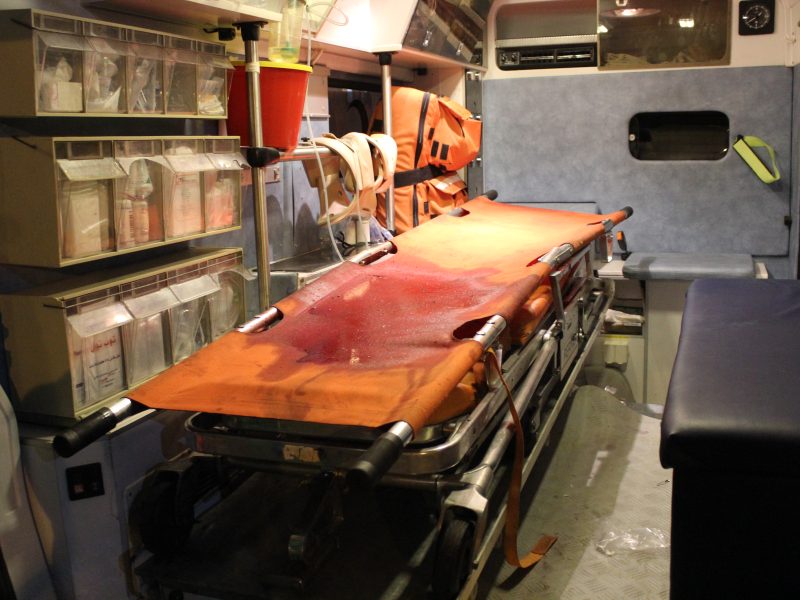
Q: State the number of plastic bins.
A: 13